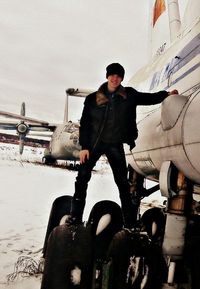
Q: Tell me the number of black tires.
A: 5